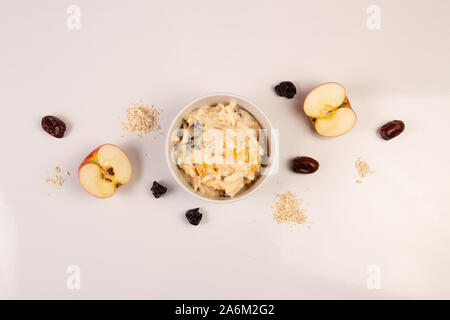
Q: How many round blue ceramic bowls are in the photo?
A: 0